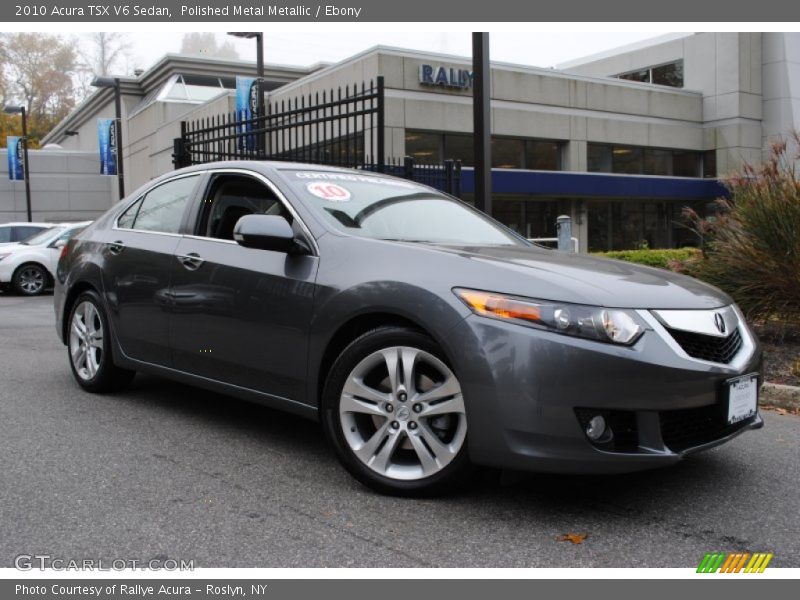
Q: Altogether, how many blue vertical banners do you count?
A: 3